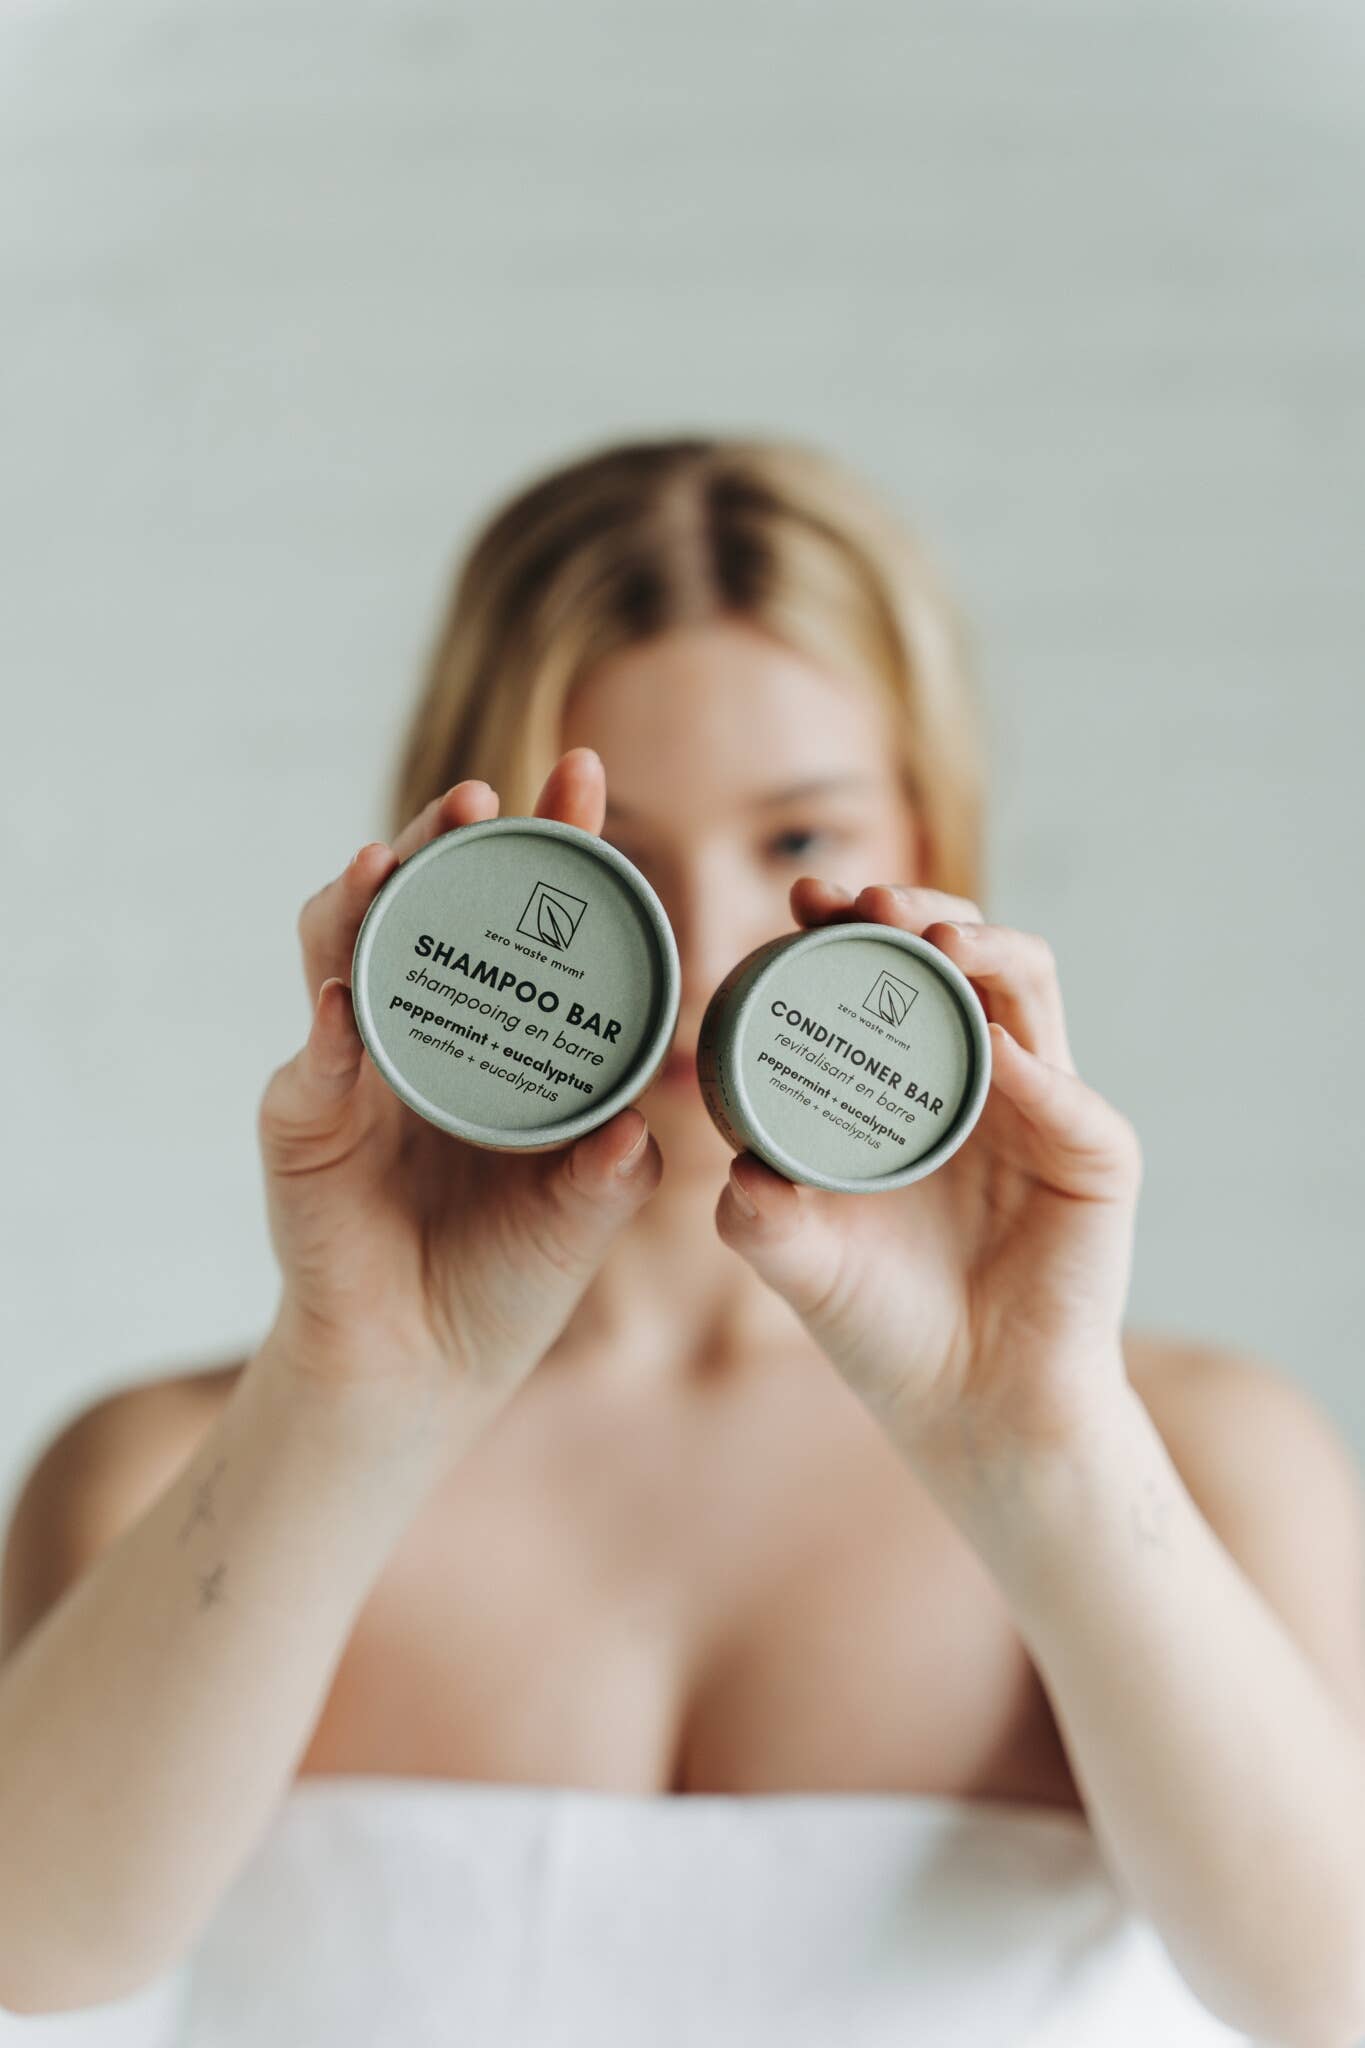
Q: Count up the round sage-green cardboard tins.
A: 2